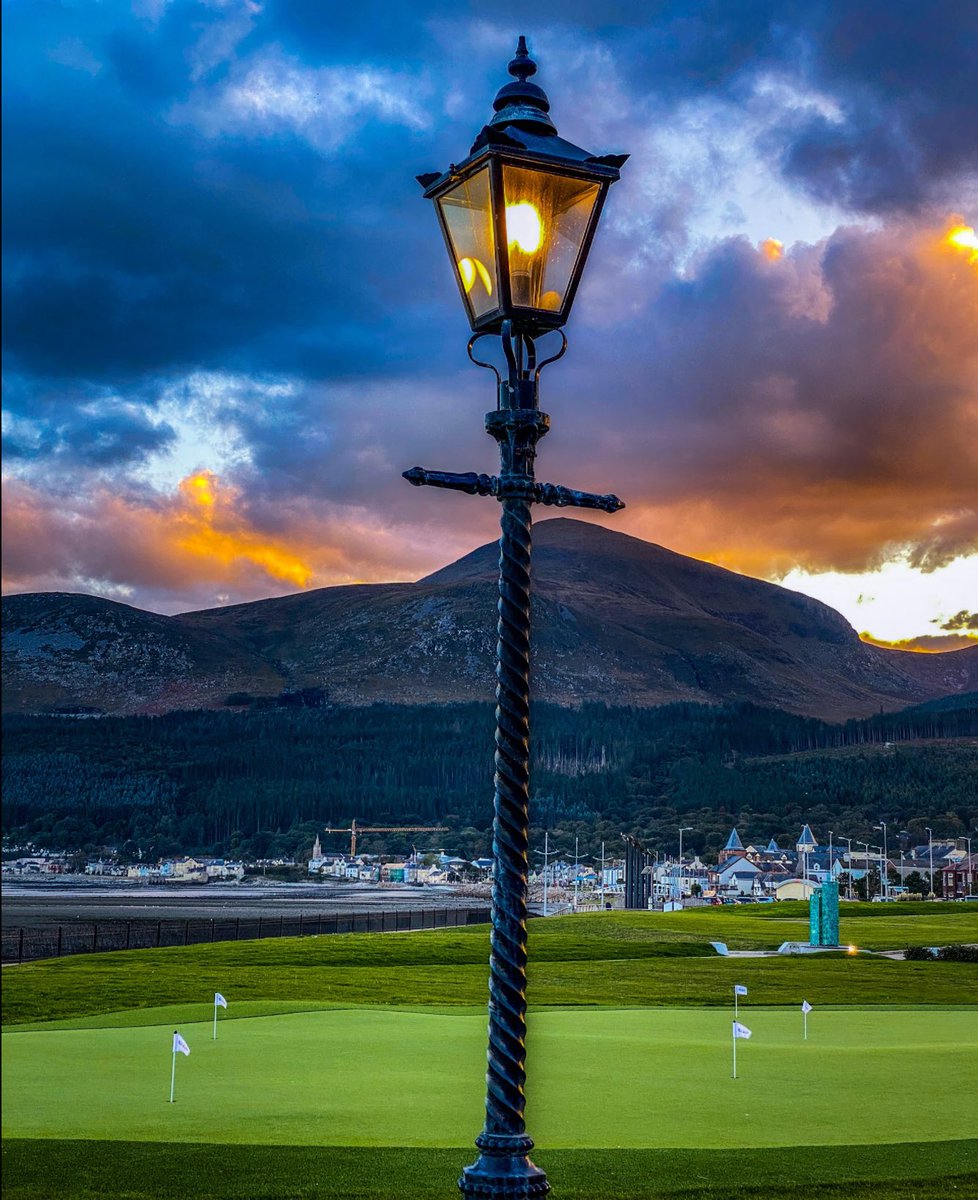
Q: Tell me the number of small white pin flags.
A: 5